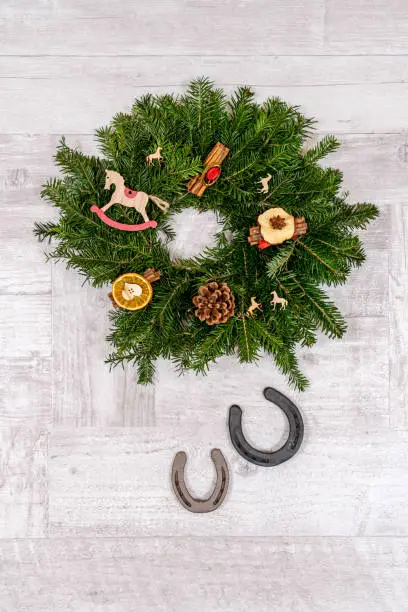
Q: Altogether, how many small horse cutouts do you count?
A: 4